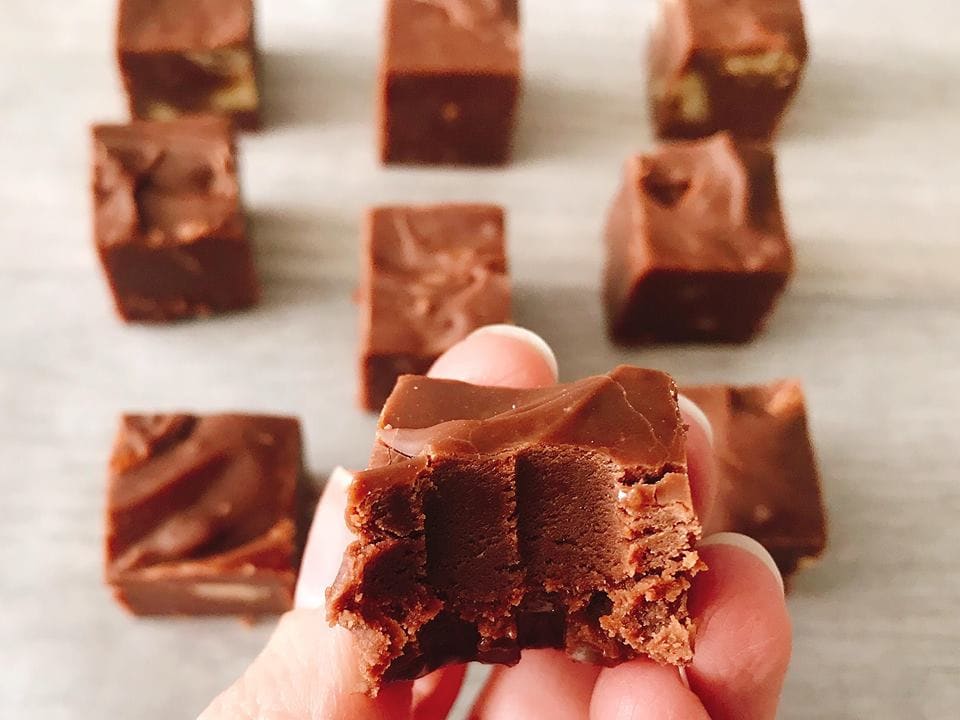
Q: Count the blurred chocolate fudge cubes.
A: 8